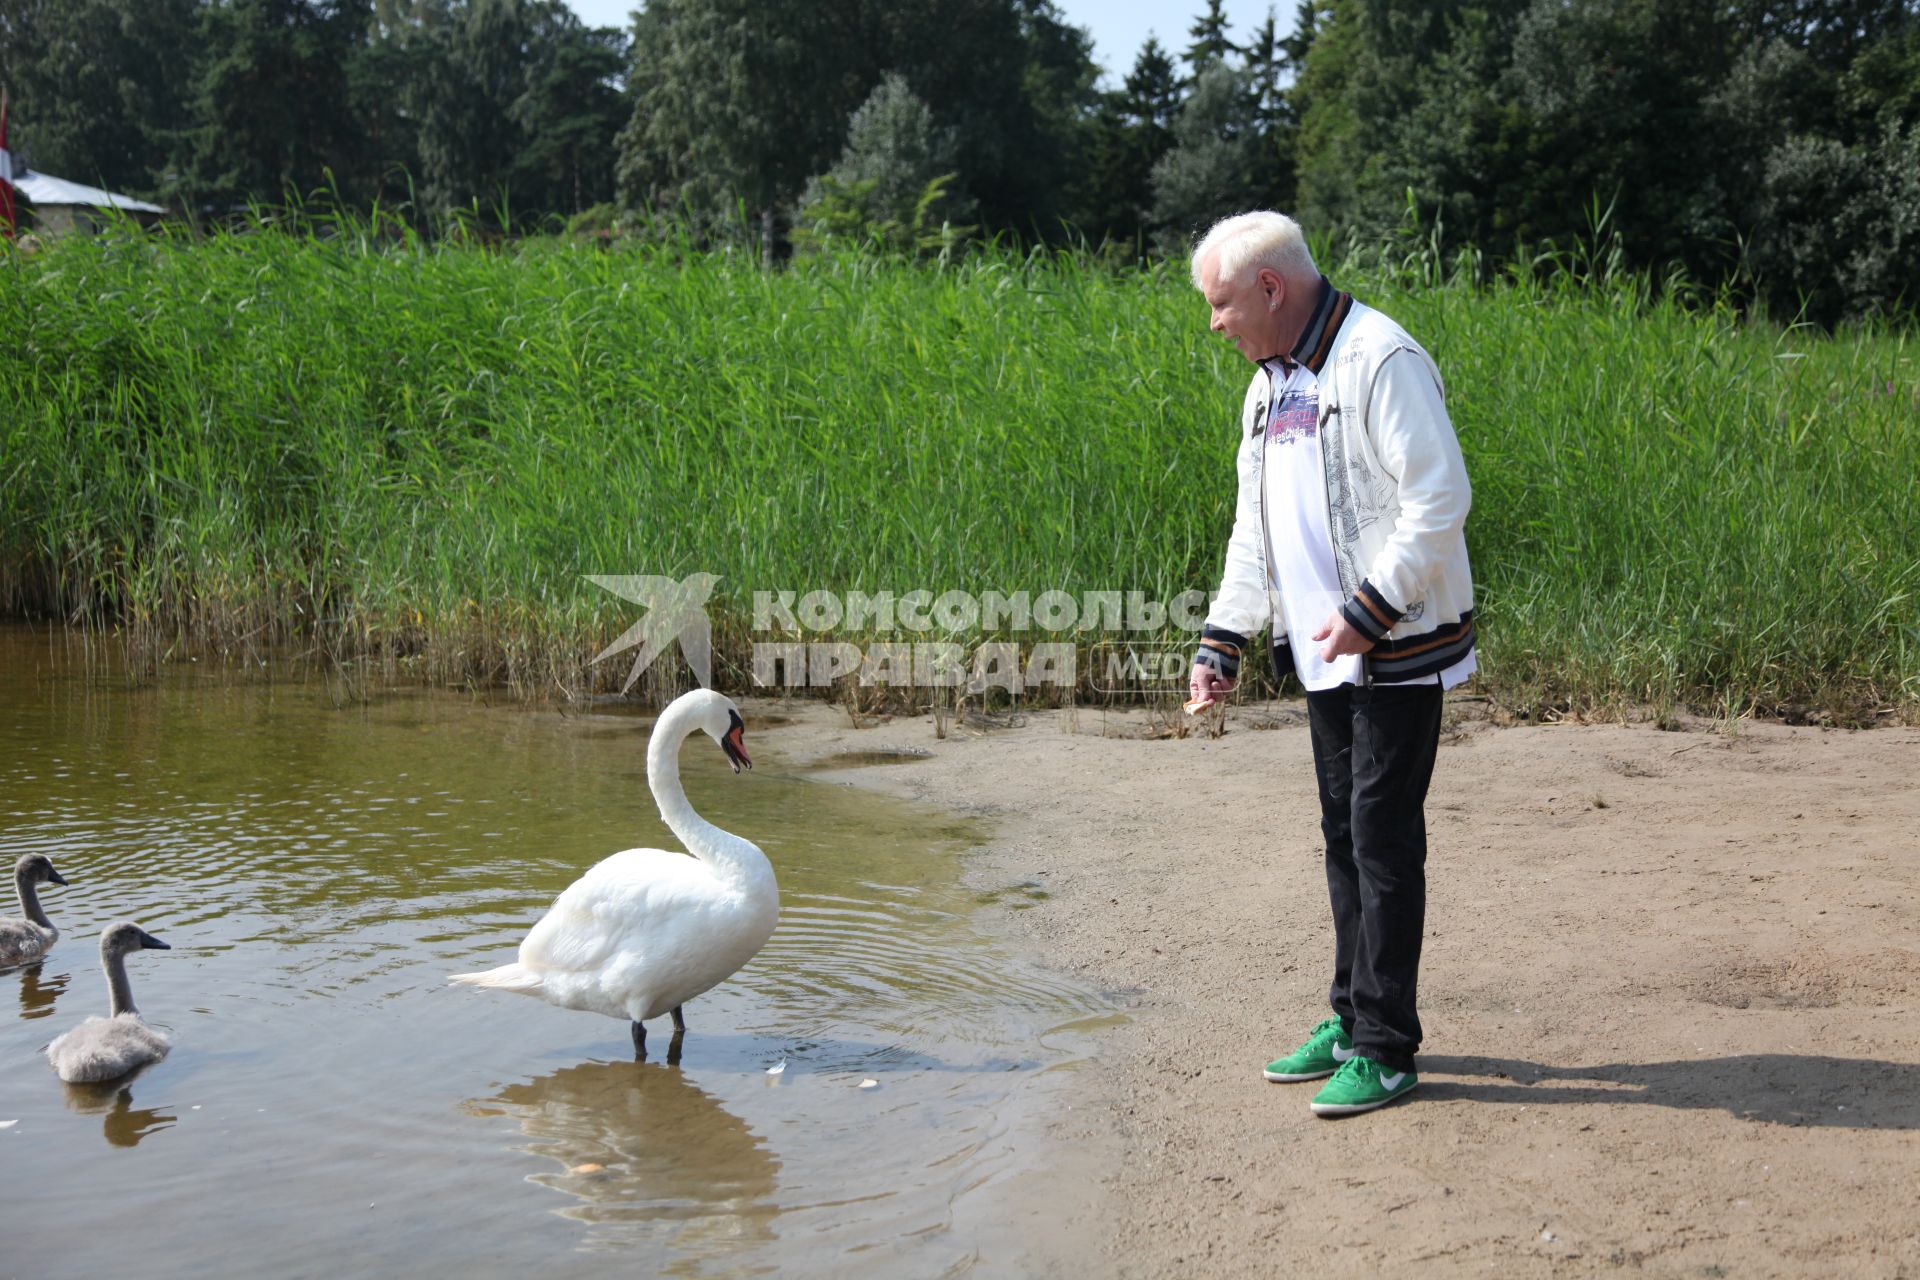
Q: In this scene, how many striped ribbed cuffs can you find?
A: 2